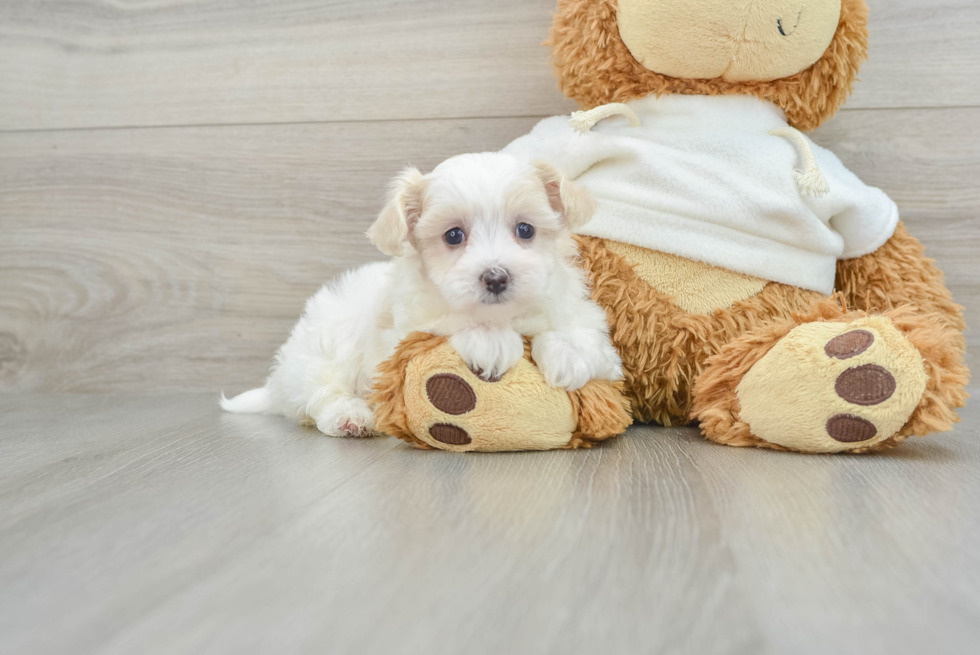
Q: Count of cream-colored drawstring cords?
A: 2